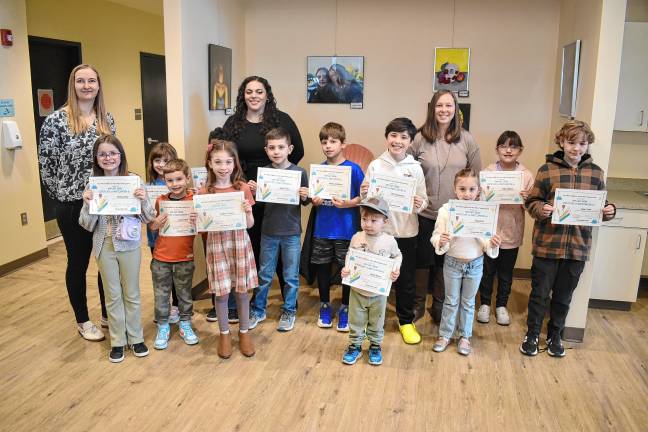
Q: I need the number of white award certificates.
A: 12